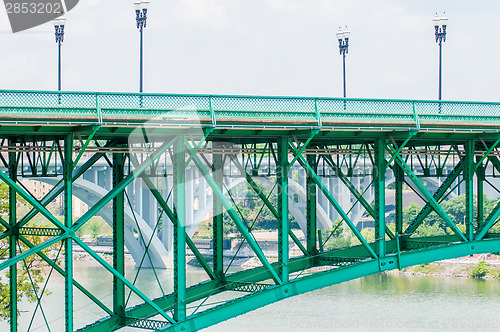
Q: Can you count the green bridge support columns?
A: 11